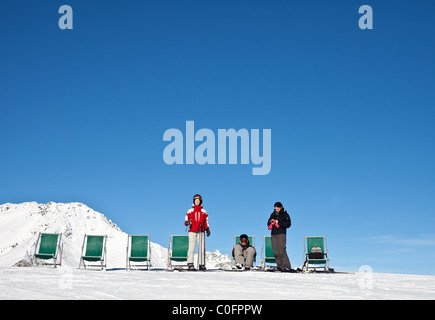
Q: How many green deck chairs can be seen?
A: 7